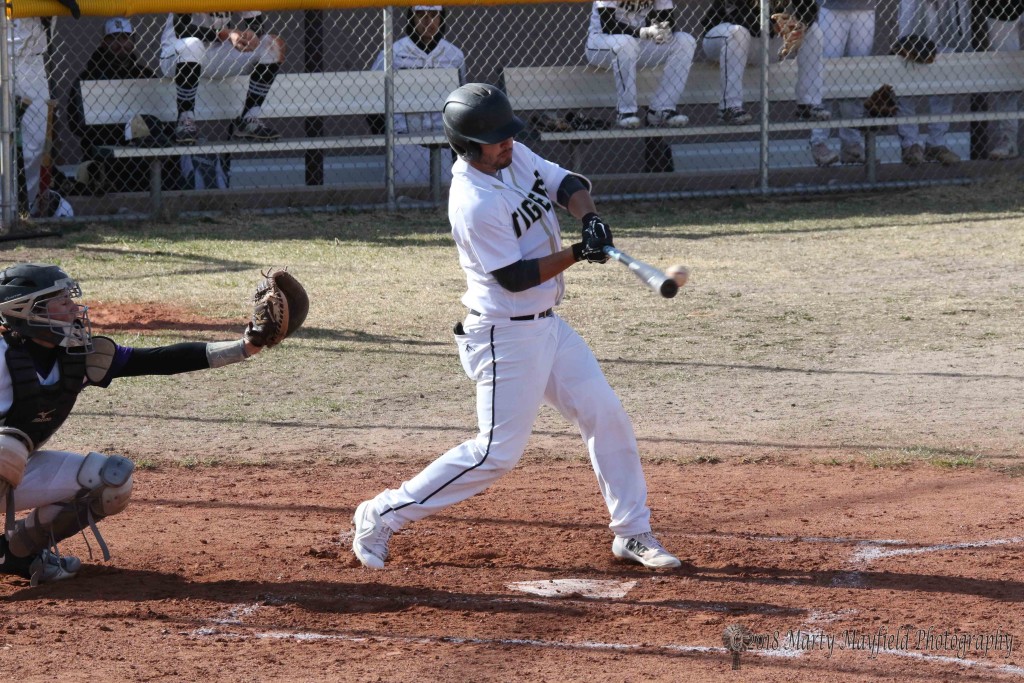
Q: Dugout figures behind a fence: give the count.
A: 9